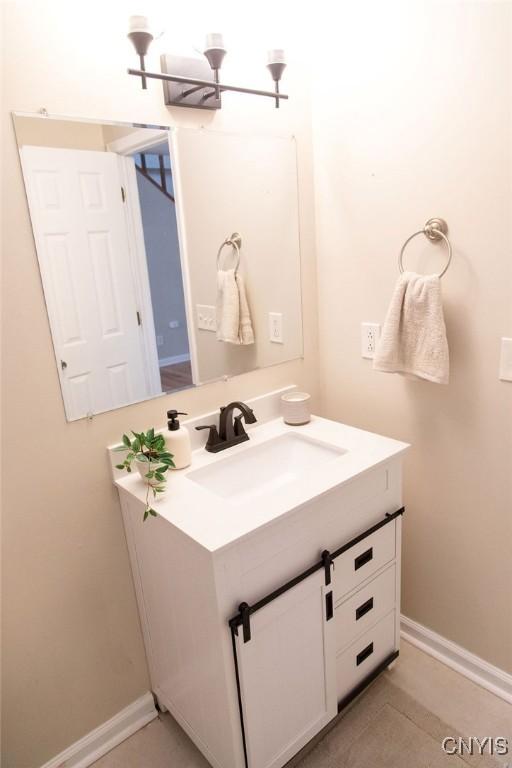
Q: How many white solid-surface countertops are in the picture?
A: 1